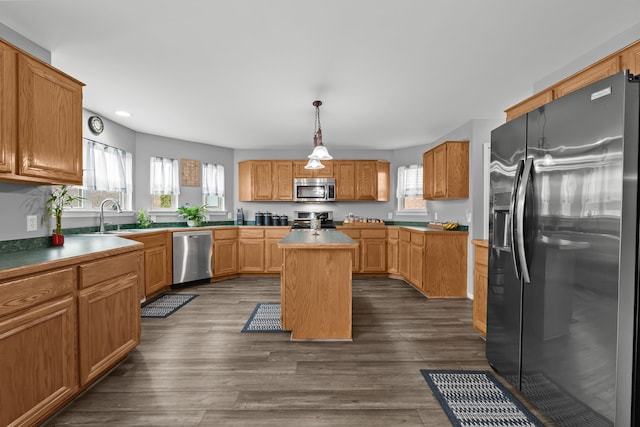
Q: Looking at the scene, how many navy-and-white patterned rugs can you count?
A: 3